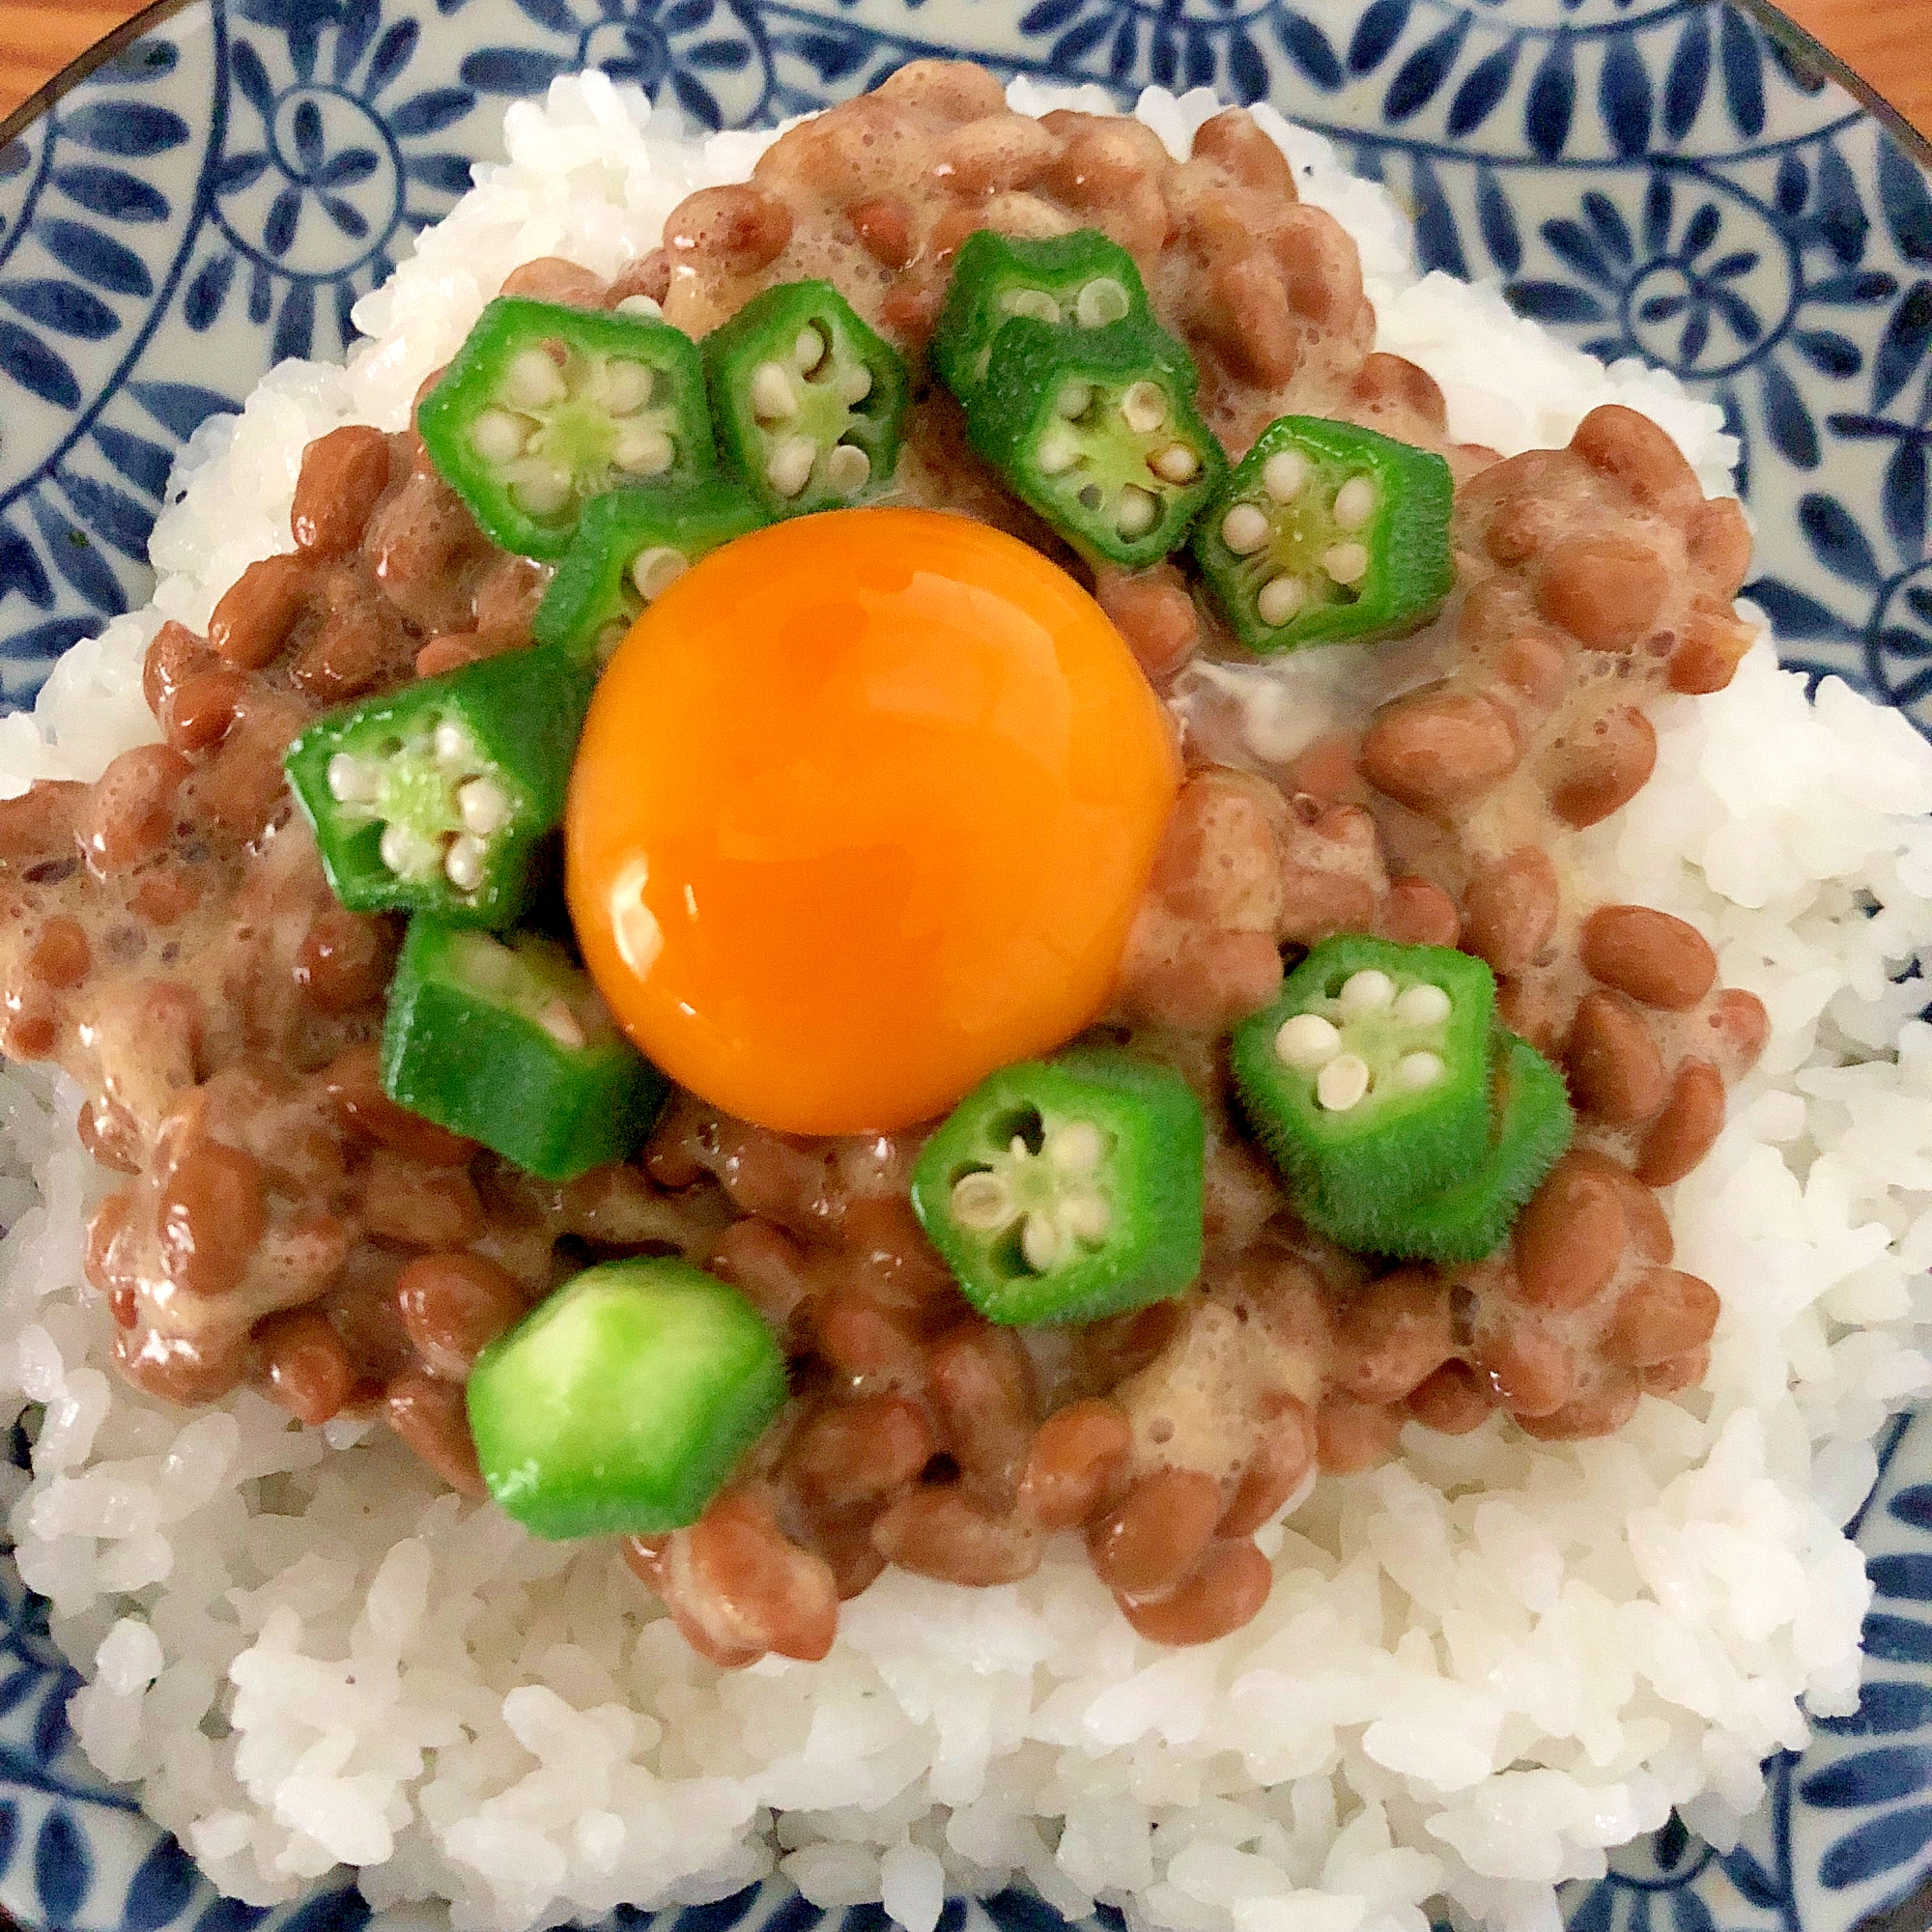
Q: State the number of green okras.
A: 12